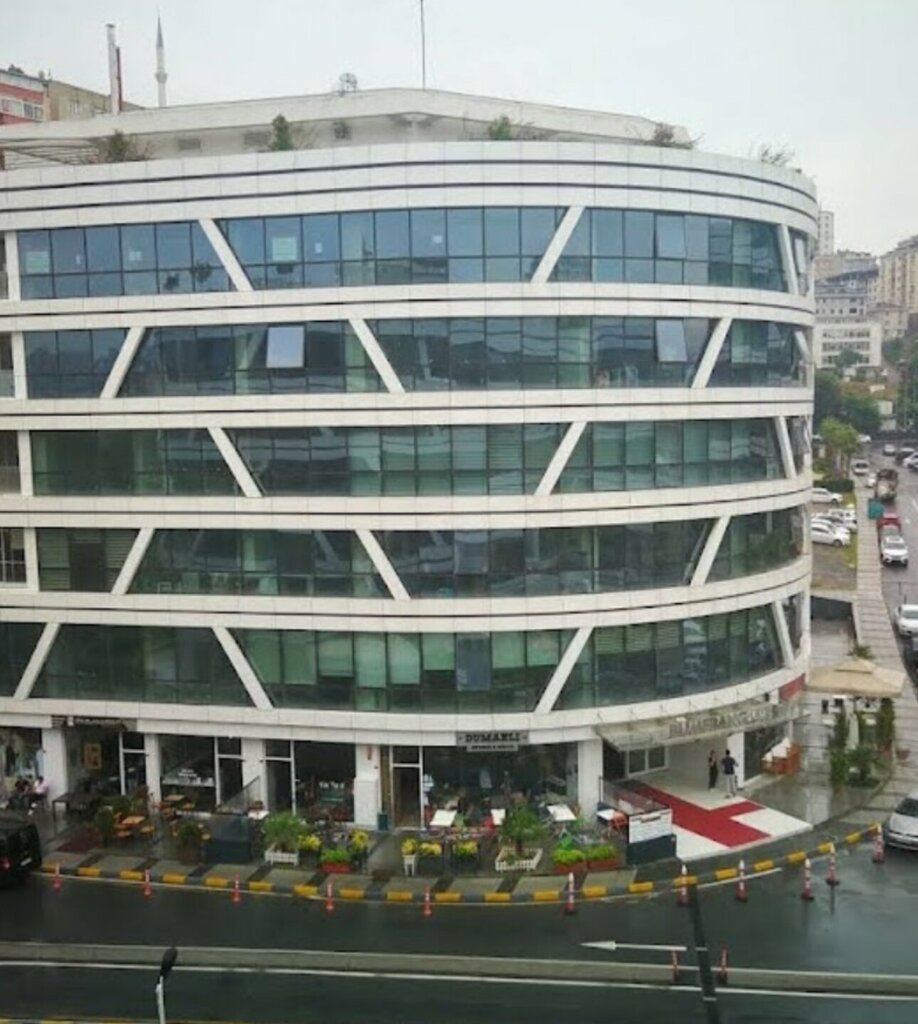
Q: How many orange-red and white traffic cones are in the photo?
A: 13